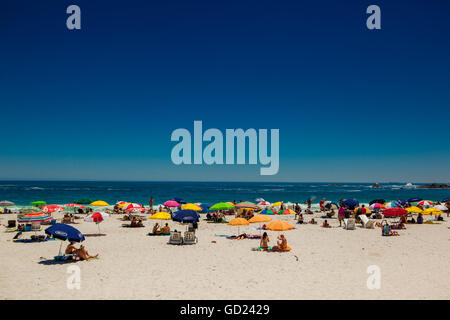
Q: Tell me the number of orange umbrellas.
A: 3